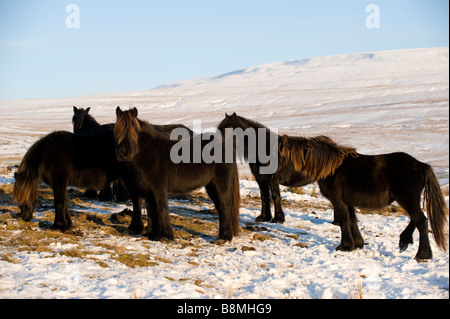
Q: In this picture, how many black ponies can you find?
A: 5